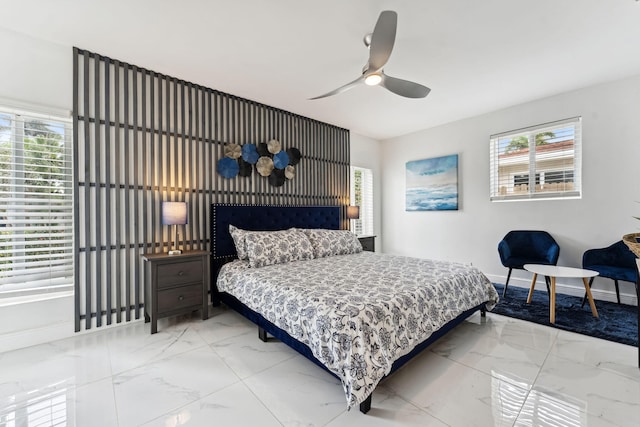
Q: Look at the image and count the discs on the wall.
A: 11